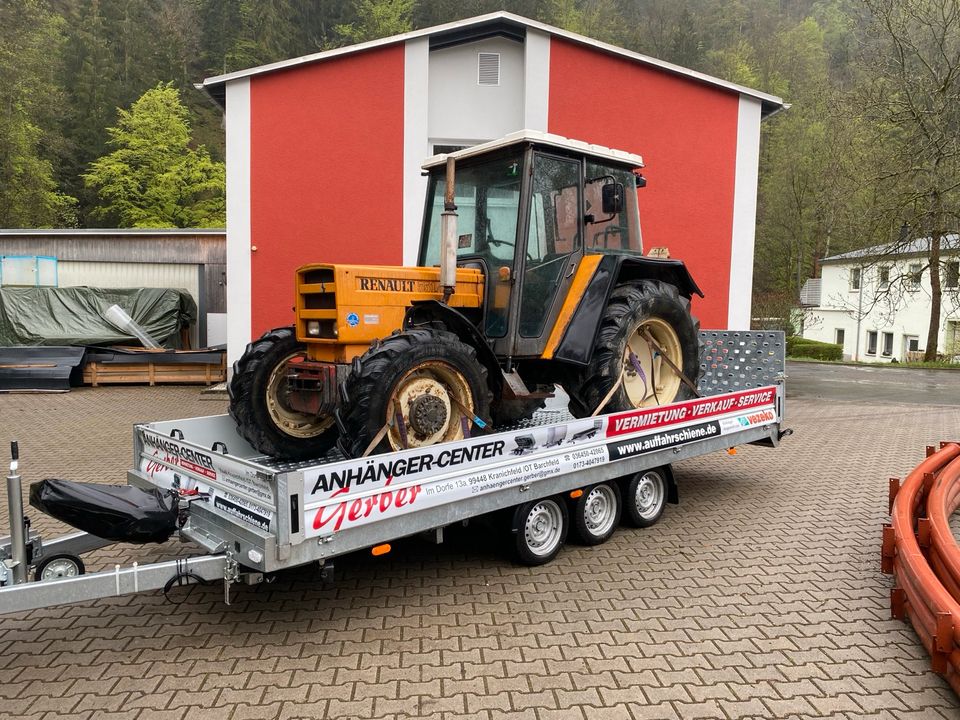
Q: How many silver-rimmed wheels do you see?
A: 4